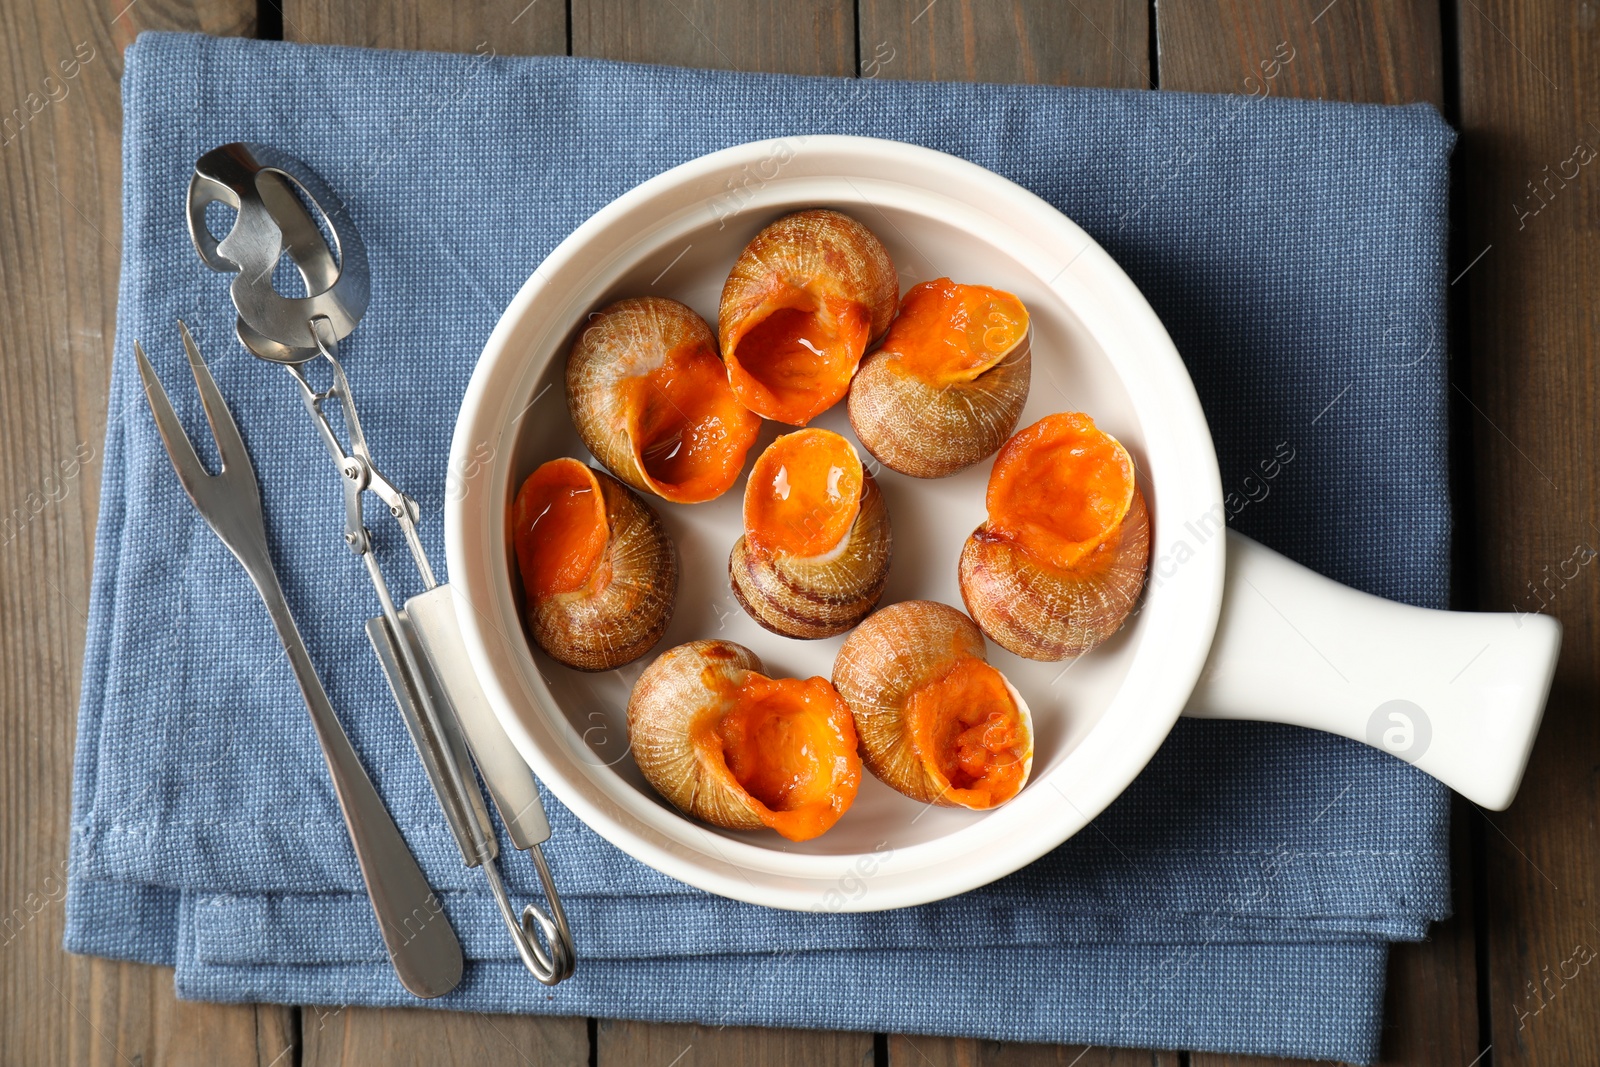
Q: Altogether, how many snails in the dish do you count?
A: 8